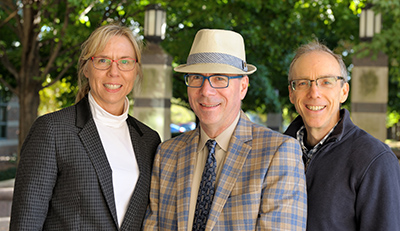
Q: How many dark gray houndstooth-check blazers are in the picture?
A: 1